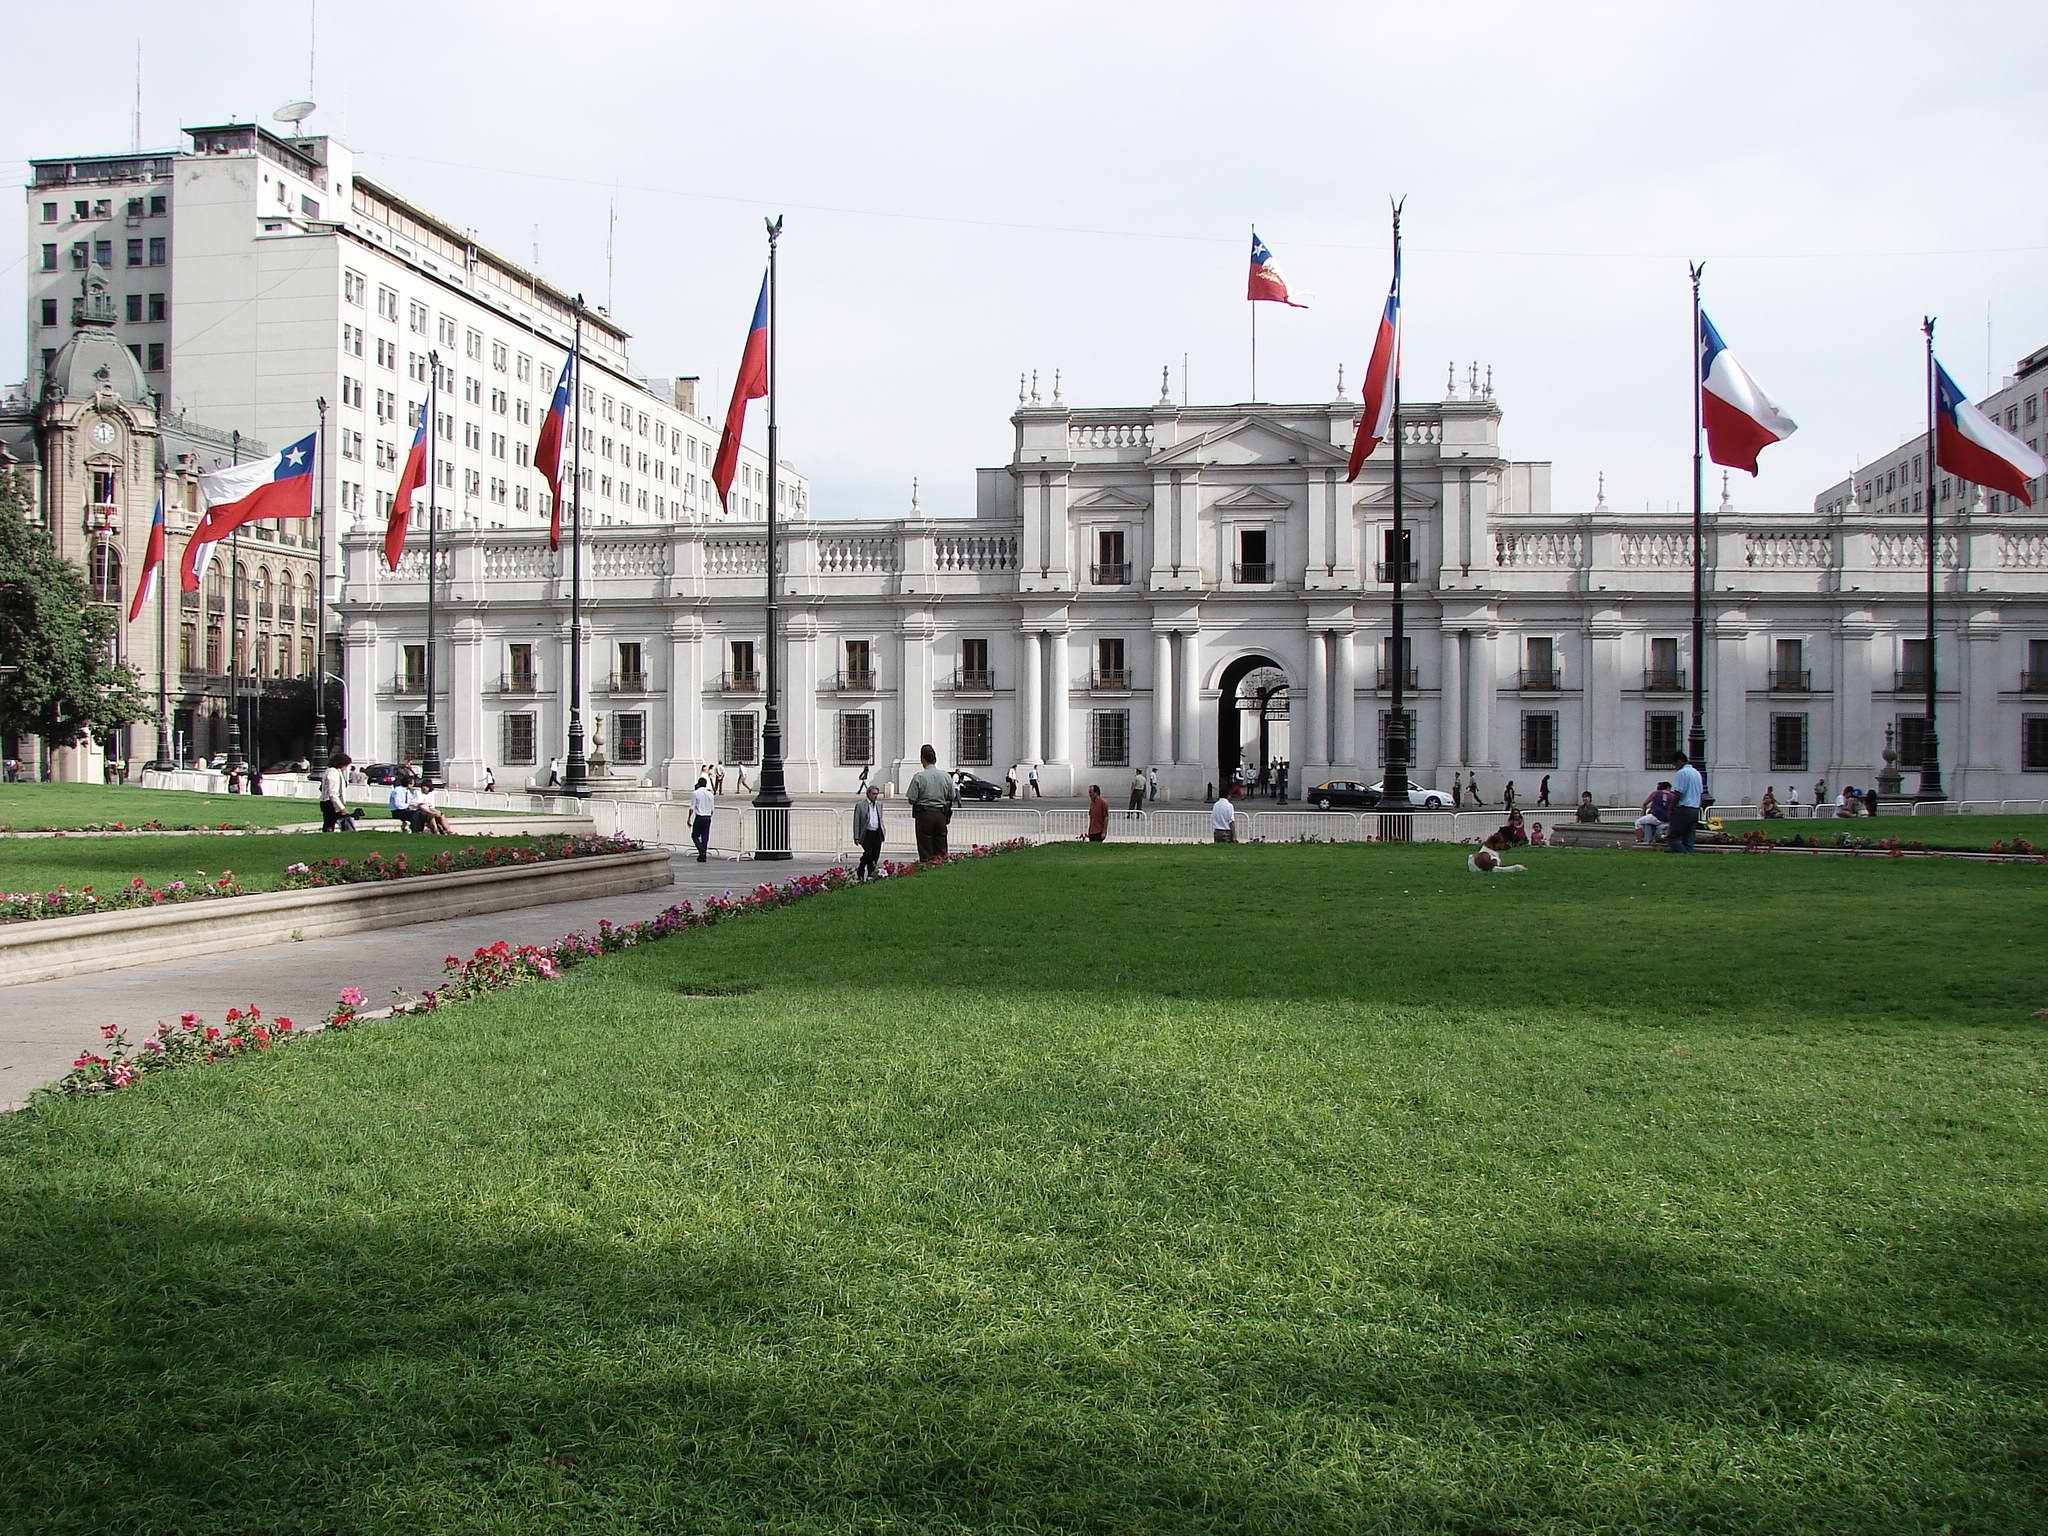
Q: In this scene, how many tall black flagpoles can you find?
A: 9